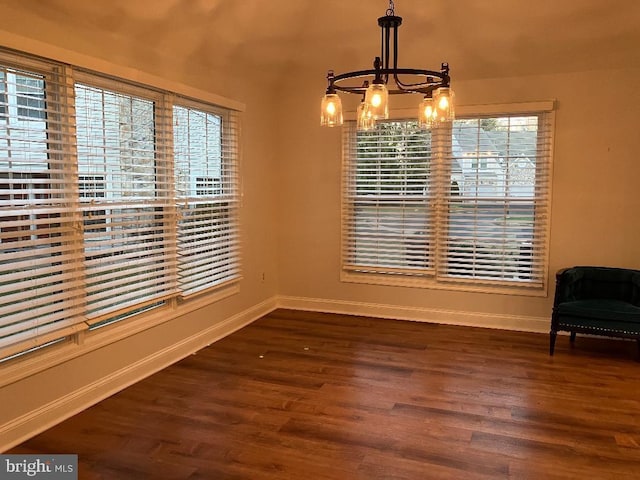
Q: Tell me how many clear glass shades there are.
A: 5